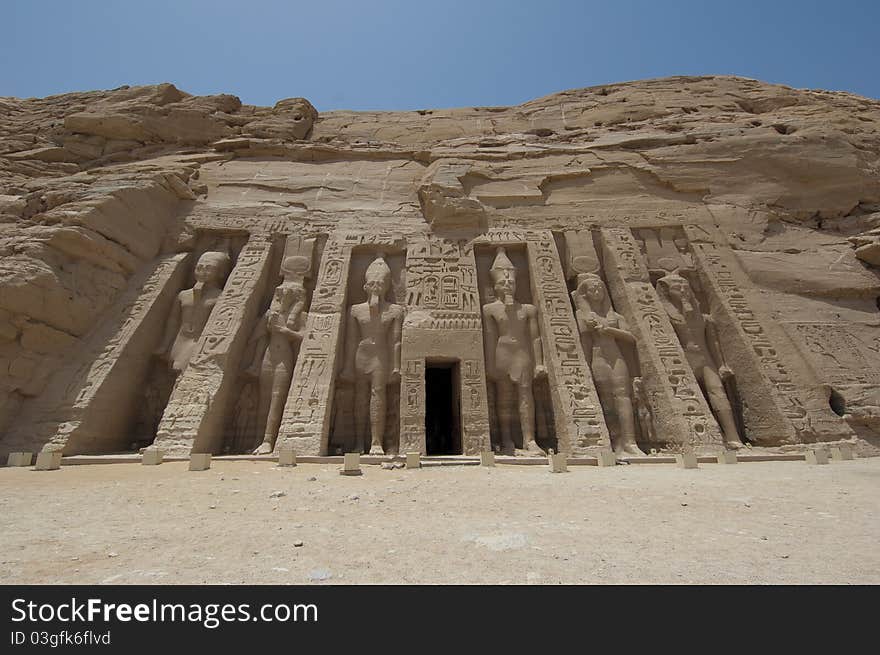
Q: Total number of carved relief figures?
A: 6